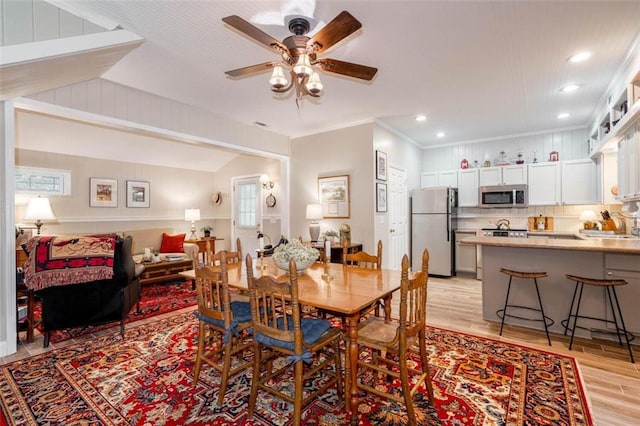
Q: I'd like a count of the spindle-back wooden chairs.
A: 6